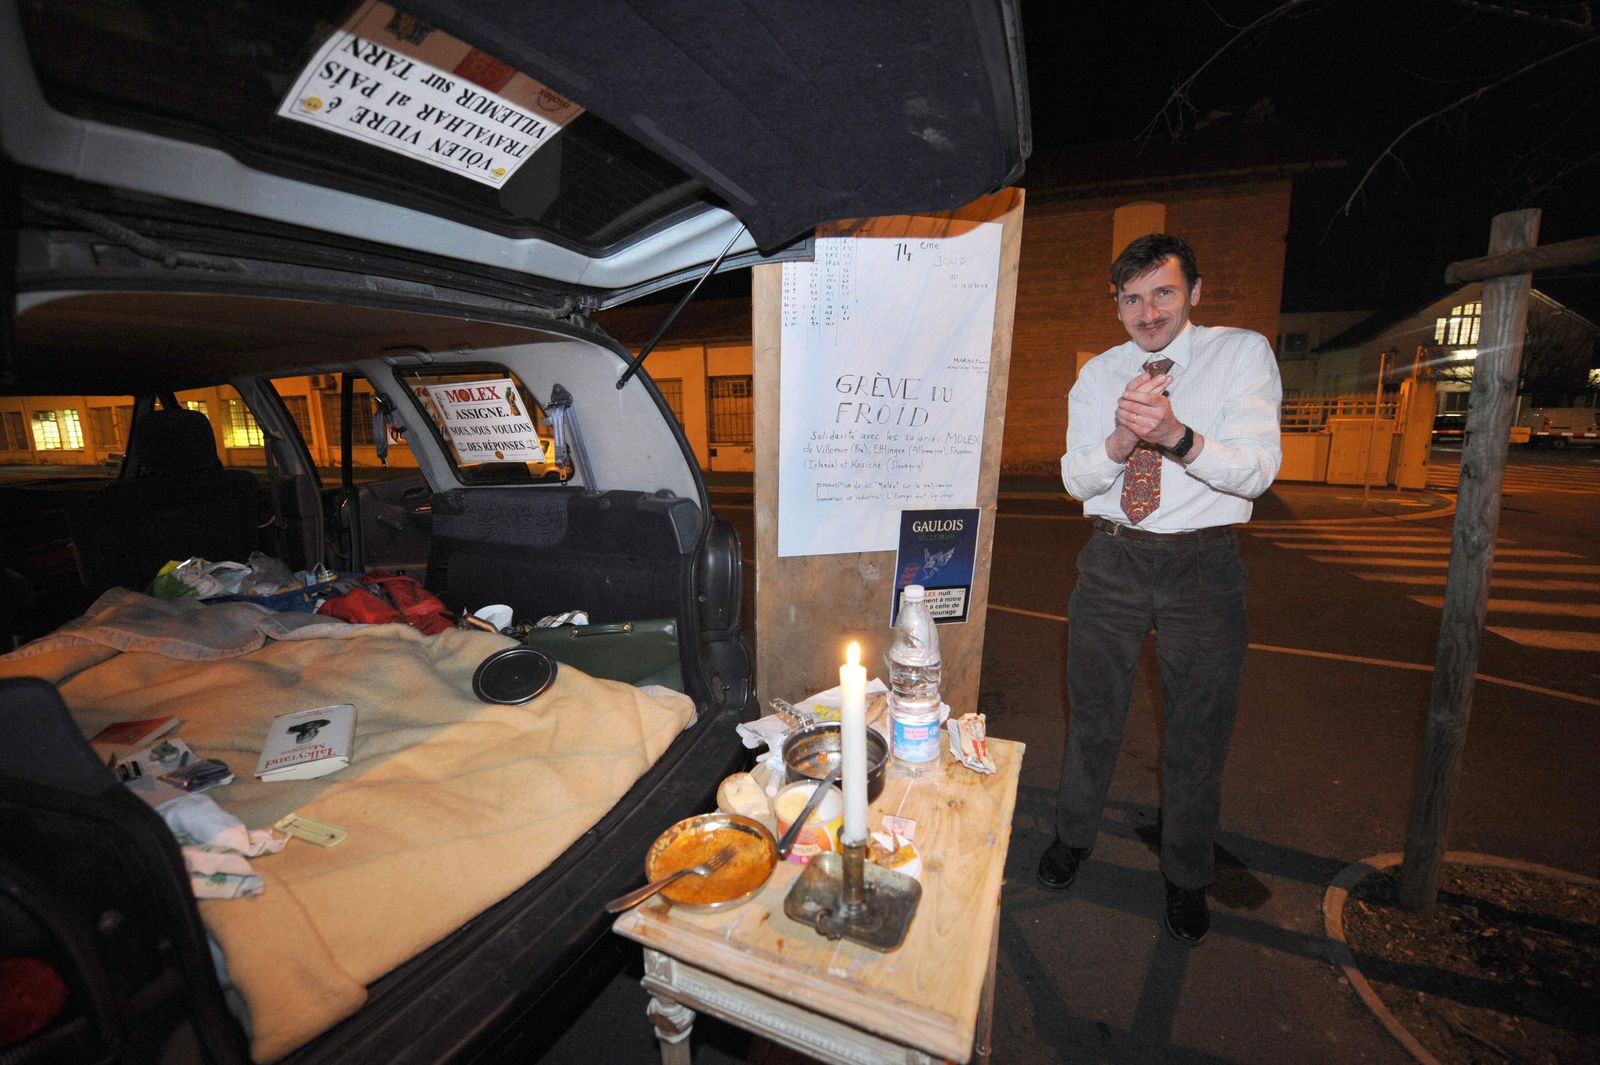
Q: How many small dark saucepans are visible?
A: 1